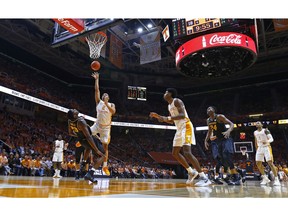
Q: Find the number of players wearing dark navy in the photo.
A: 2